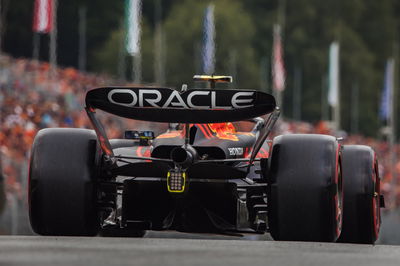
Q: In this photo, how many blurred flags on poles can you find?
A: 6